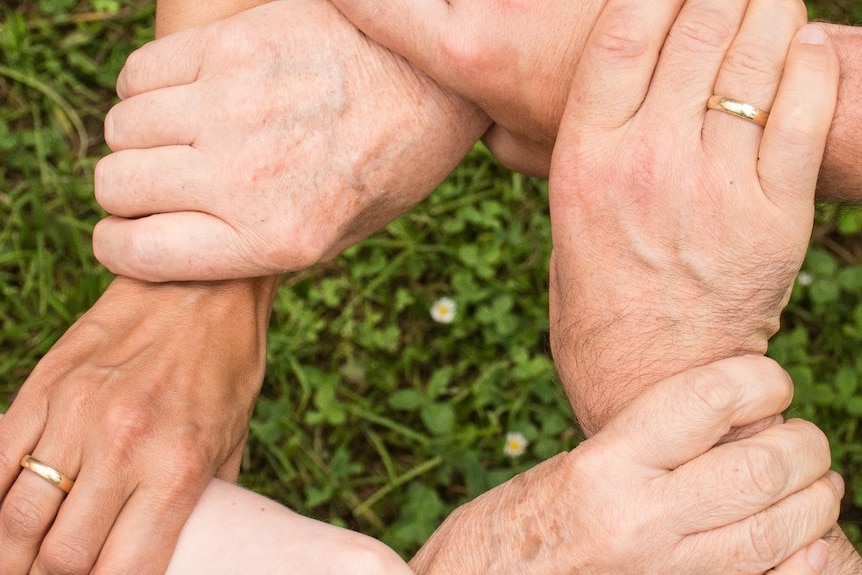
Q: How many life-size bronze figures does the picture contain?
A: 0